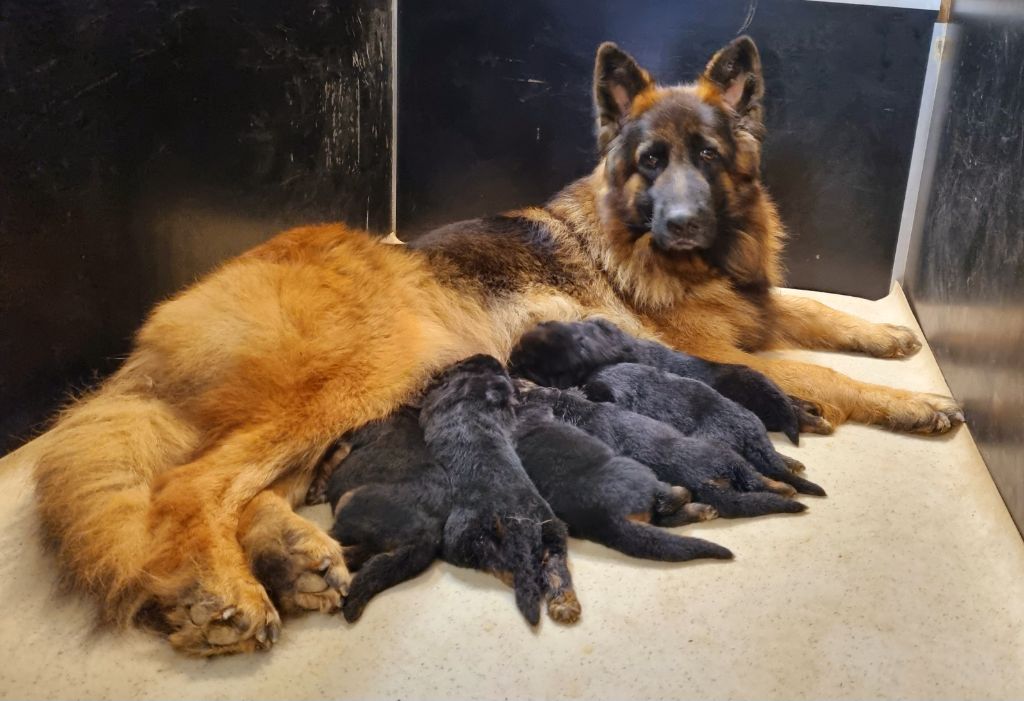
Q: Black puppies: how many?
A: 6